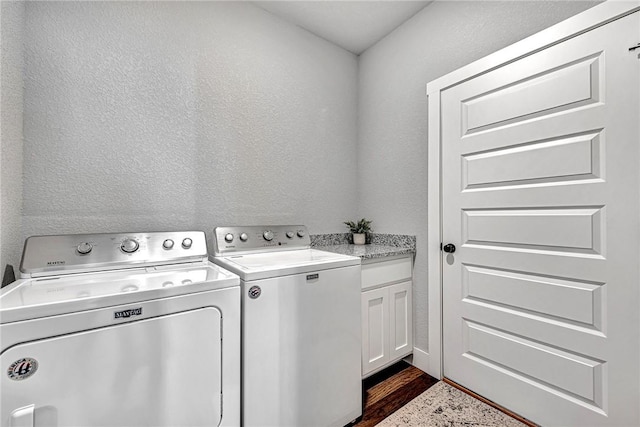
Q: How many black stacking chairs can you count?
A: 0